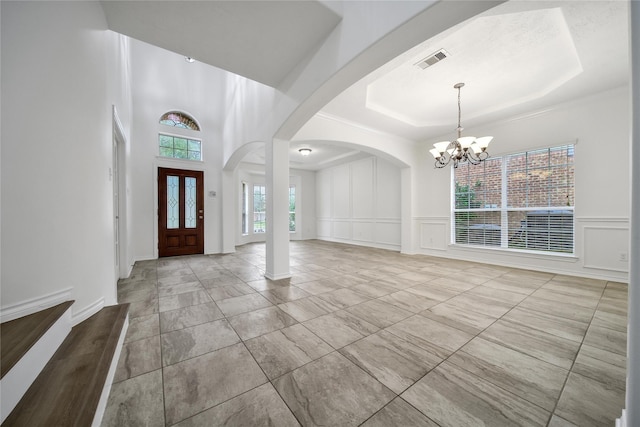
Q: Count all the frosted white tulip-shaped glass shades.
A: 6